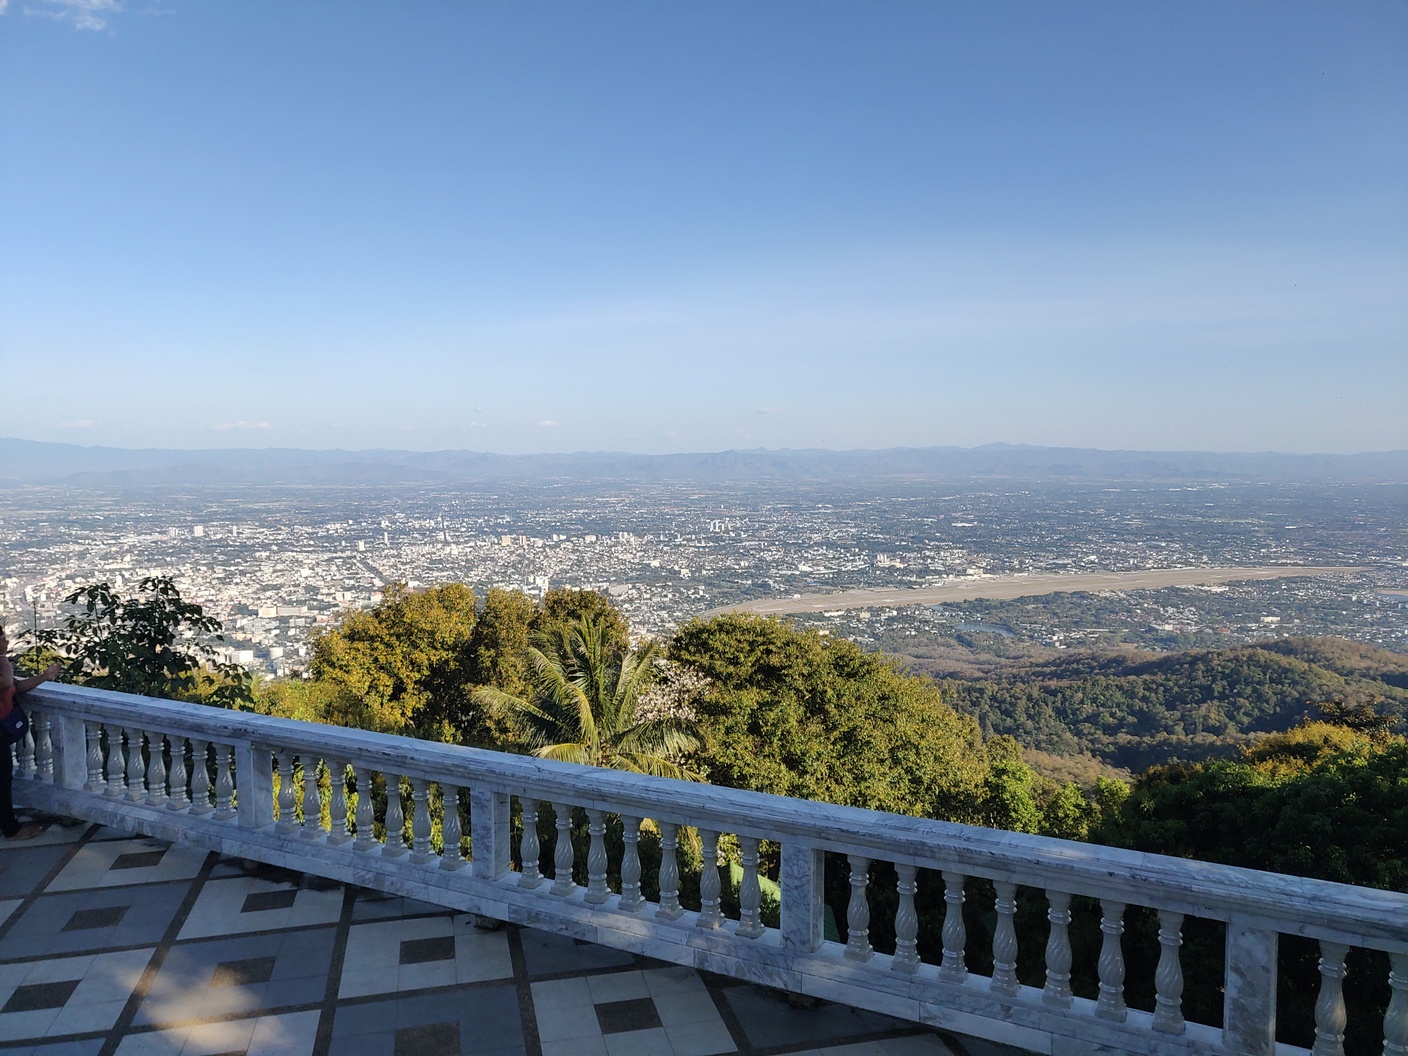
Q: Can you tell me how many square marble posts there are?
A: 5